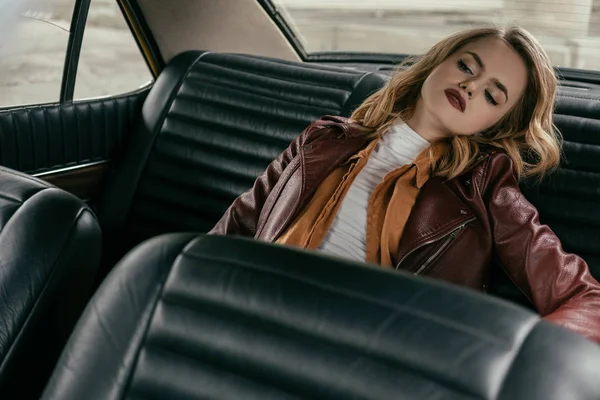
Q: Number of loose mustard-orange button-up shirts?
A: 1